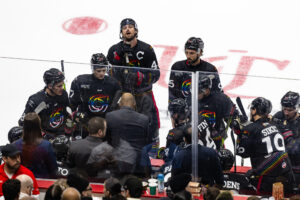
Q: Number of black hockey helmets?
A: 11